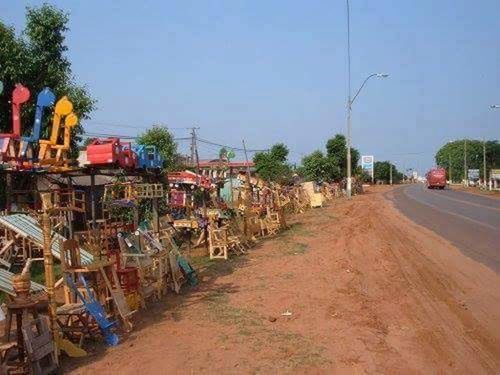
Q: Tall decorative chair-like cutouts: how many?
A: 4